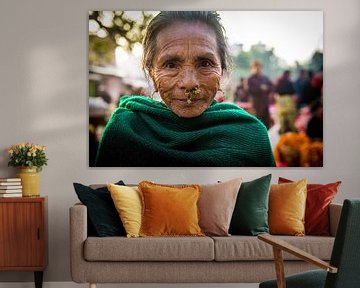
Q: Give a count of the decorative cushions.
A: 7